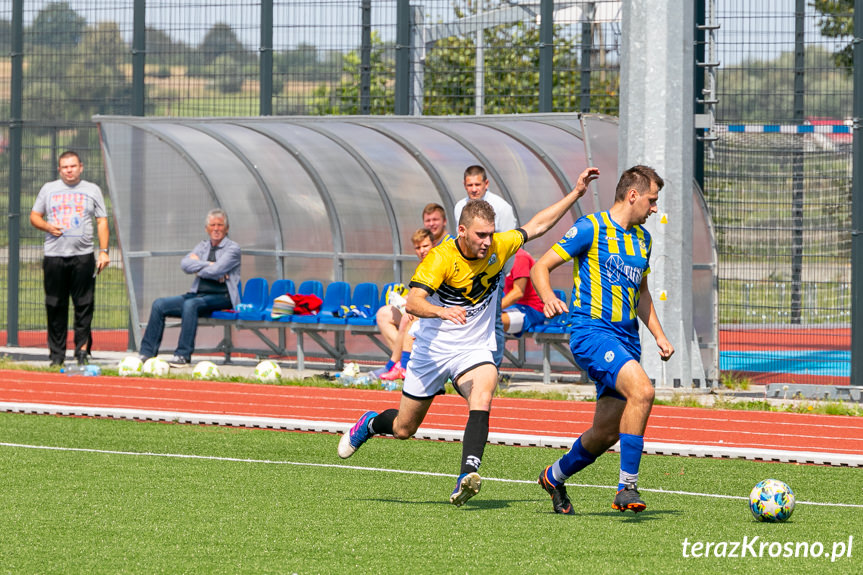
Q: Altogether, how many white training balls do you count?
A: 4